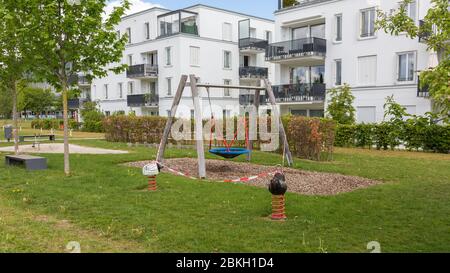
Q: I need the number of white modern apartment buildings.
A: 2